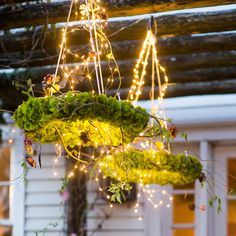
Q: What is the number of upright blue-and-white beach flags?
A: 0